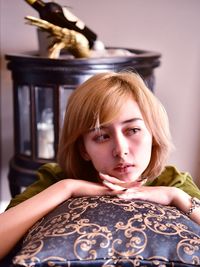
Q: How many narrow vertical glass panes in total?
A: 3